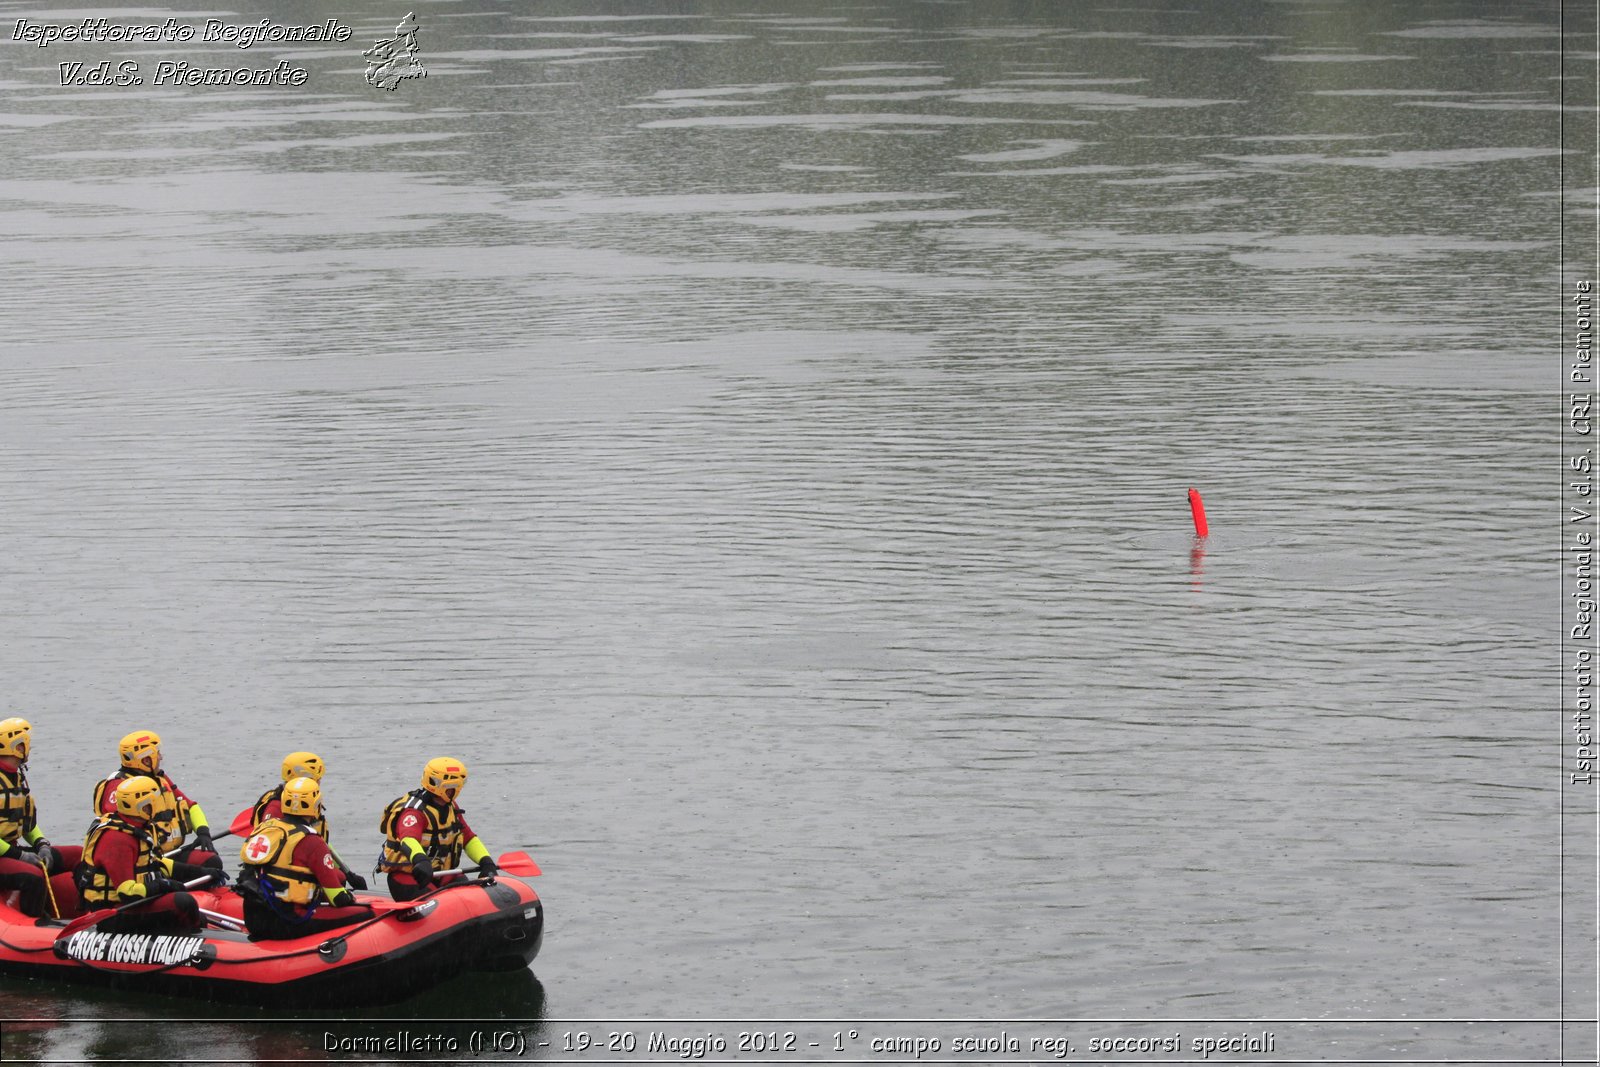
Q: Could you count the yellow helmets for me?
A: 6